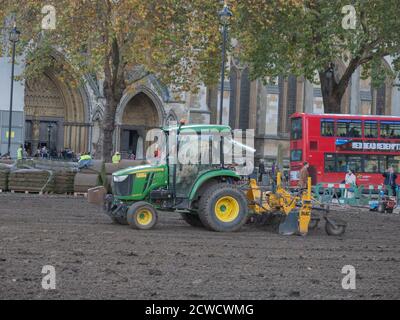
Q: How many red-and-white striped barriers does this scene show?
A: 2